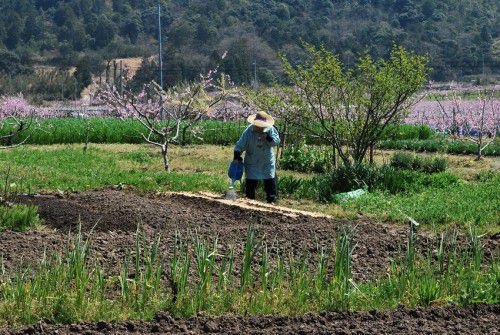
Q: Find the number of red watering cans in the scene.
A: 0